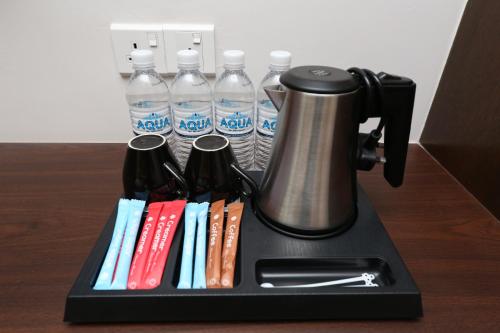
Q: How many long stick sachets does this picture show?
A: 9